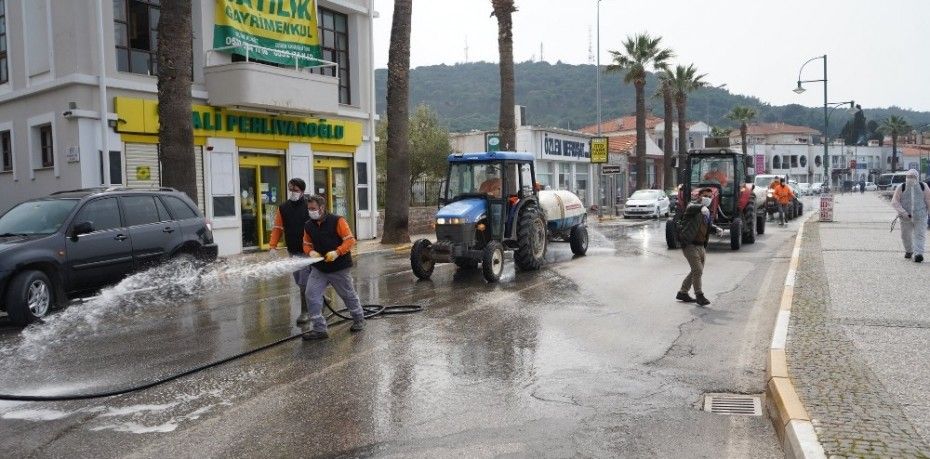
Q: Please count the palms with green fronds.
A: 5